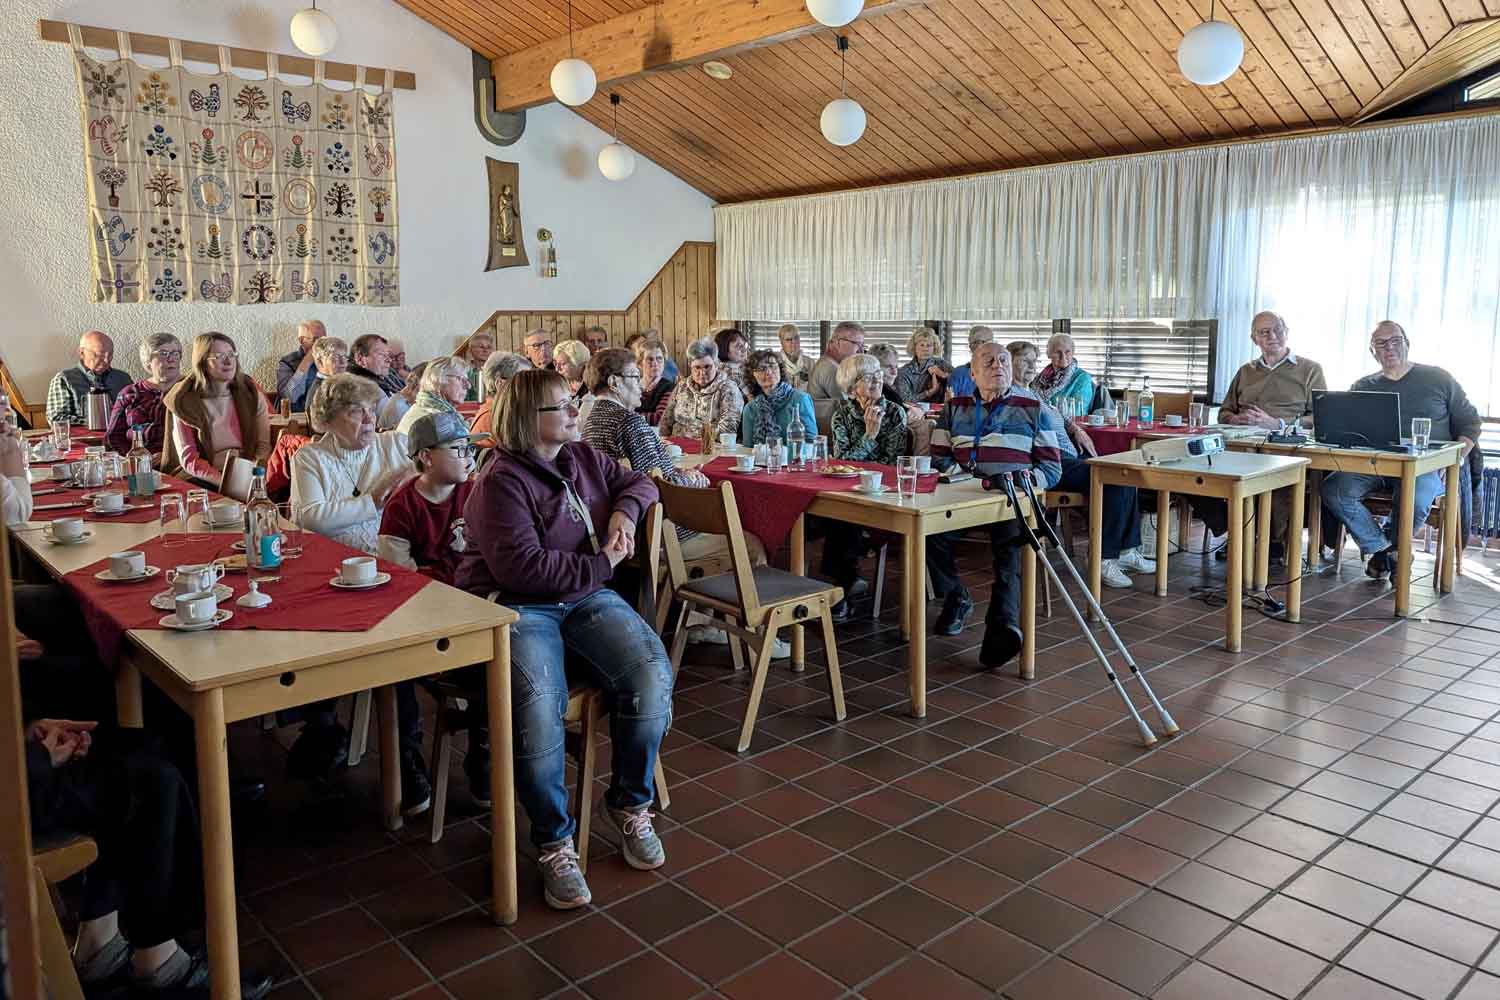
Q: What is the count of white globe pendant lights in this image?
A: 6